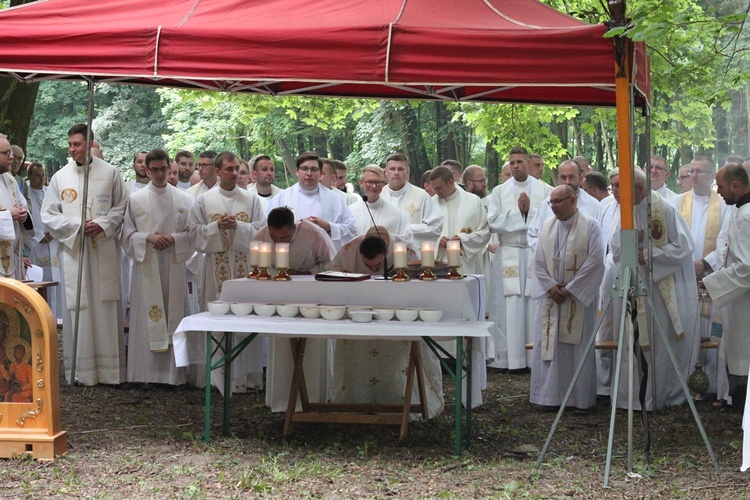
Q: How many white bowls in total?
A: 11